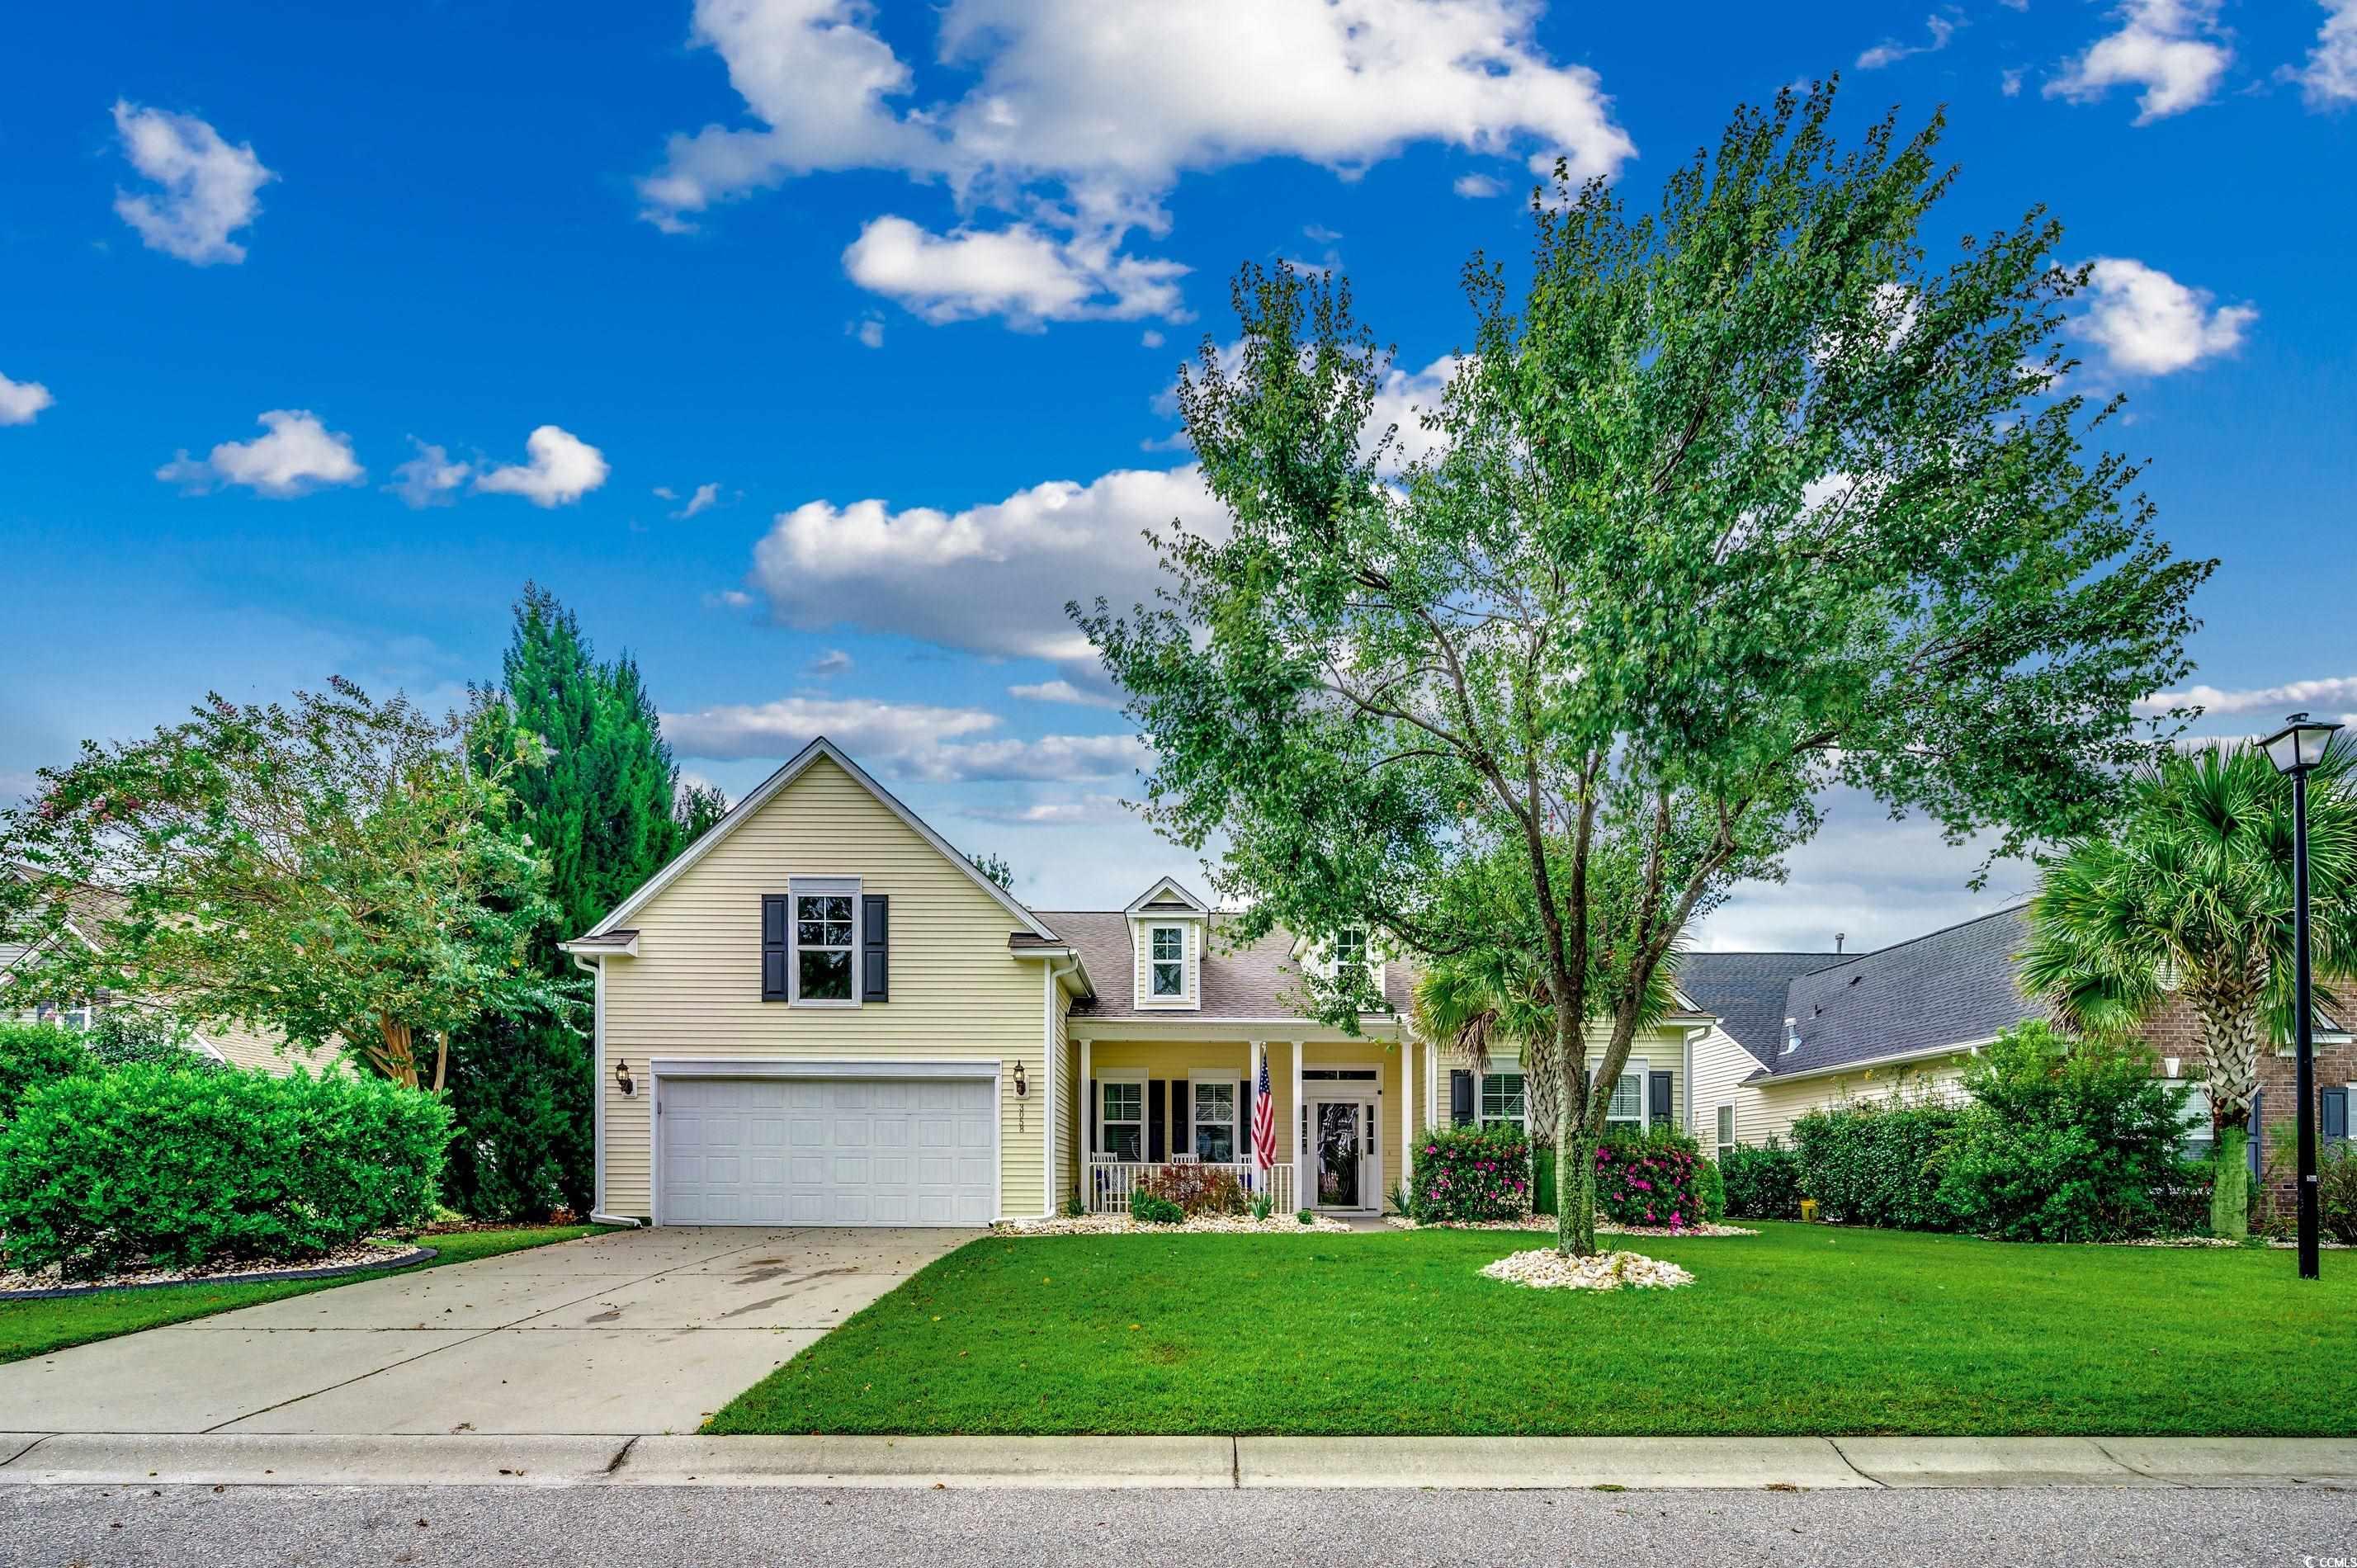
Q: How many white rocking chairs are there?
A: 3